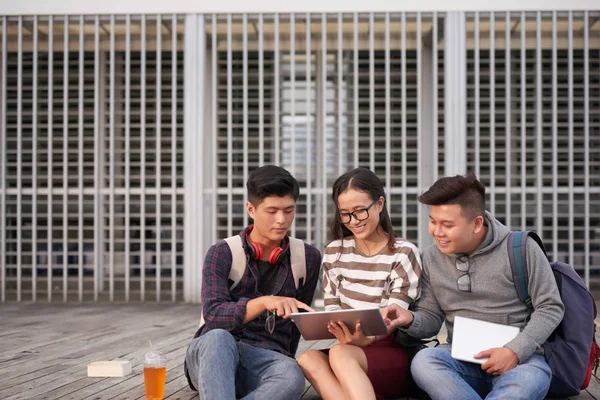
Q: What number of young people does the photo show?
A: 3